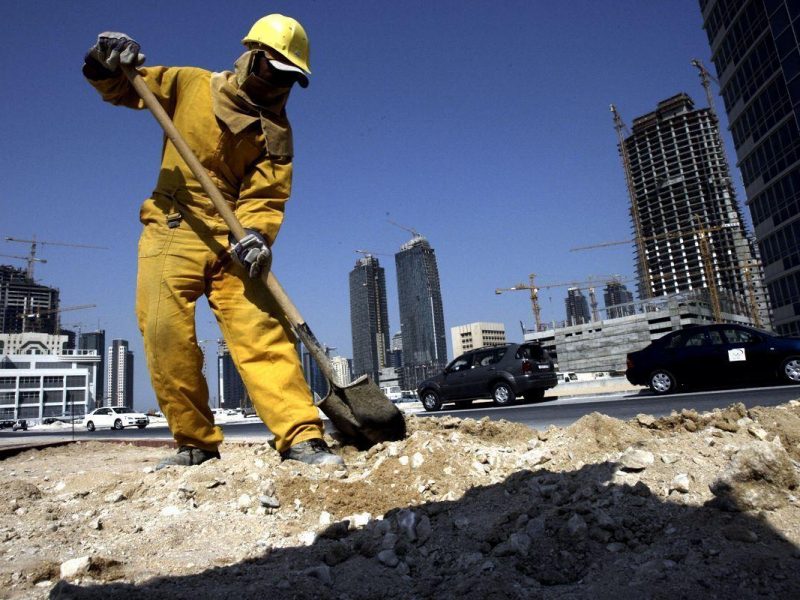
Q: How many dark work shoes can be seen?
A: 2